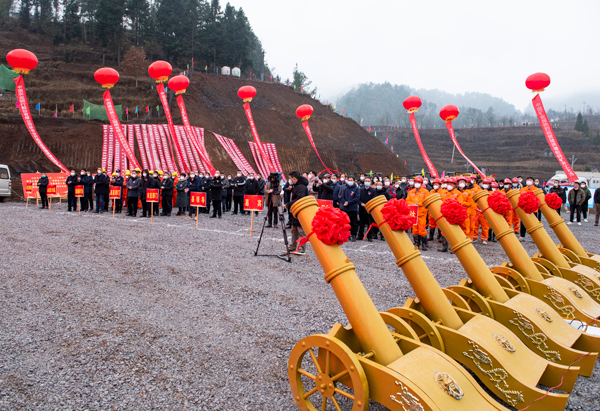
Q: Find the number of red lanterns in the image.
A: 9